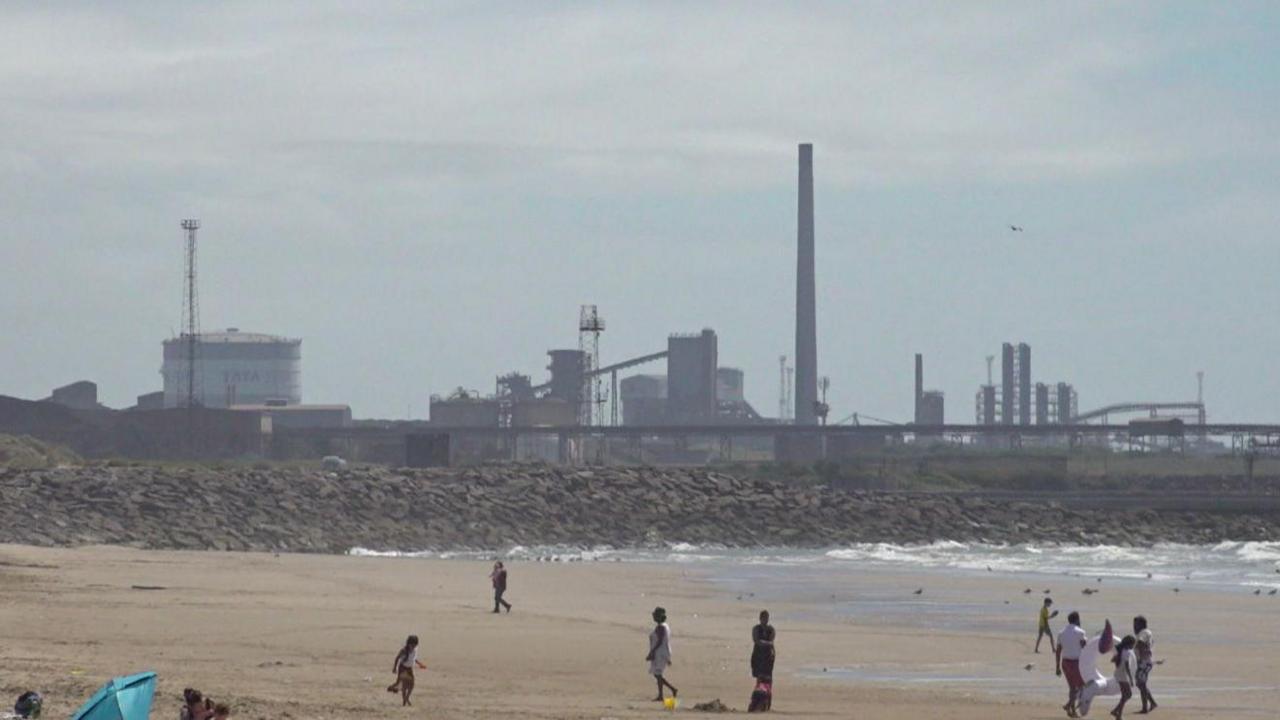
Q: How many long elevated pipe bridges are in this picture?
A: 1